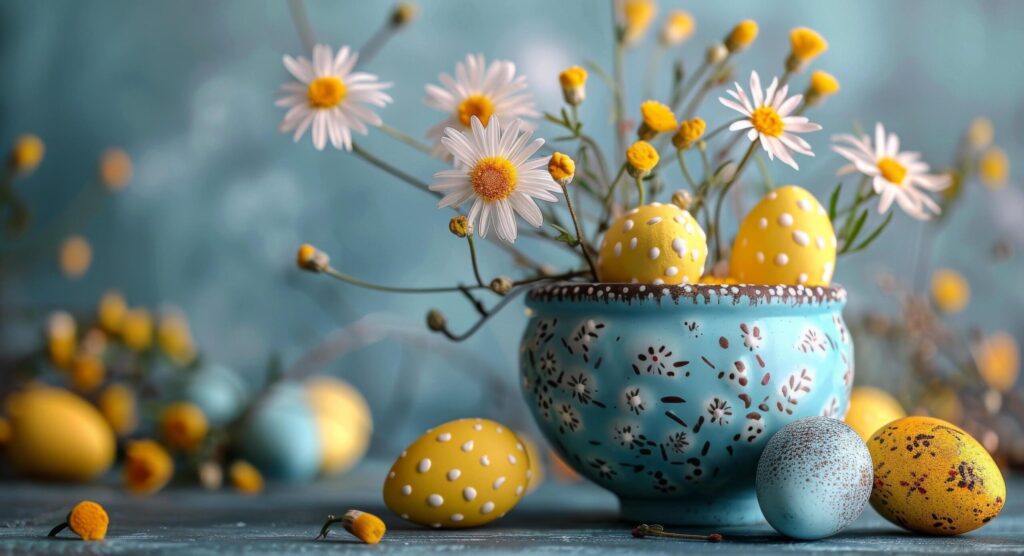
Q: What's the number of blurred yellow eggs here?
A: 3